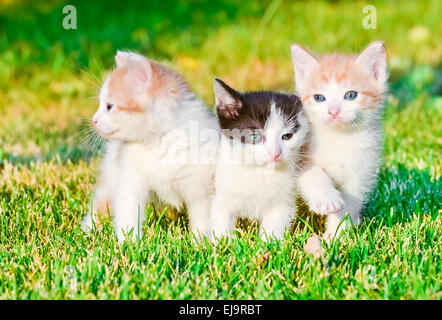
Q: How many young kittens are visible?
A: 3